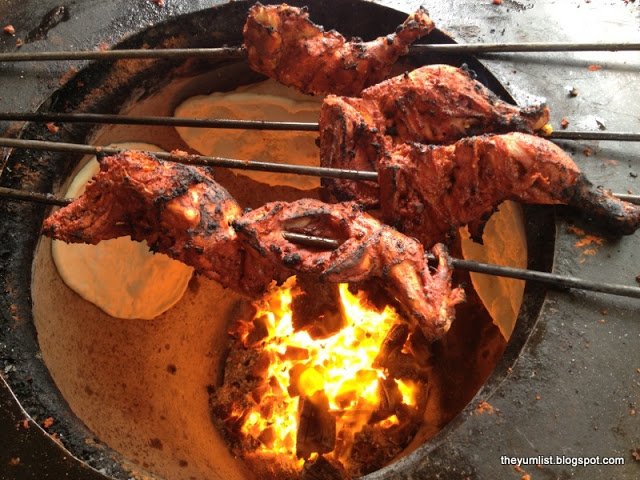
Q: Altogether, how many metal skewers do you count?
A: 4